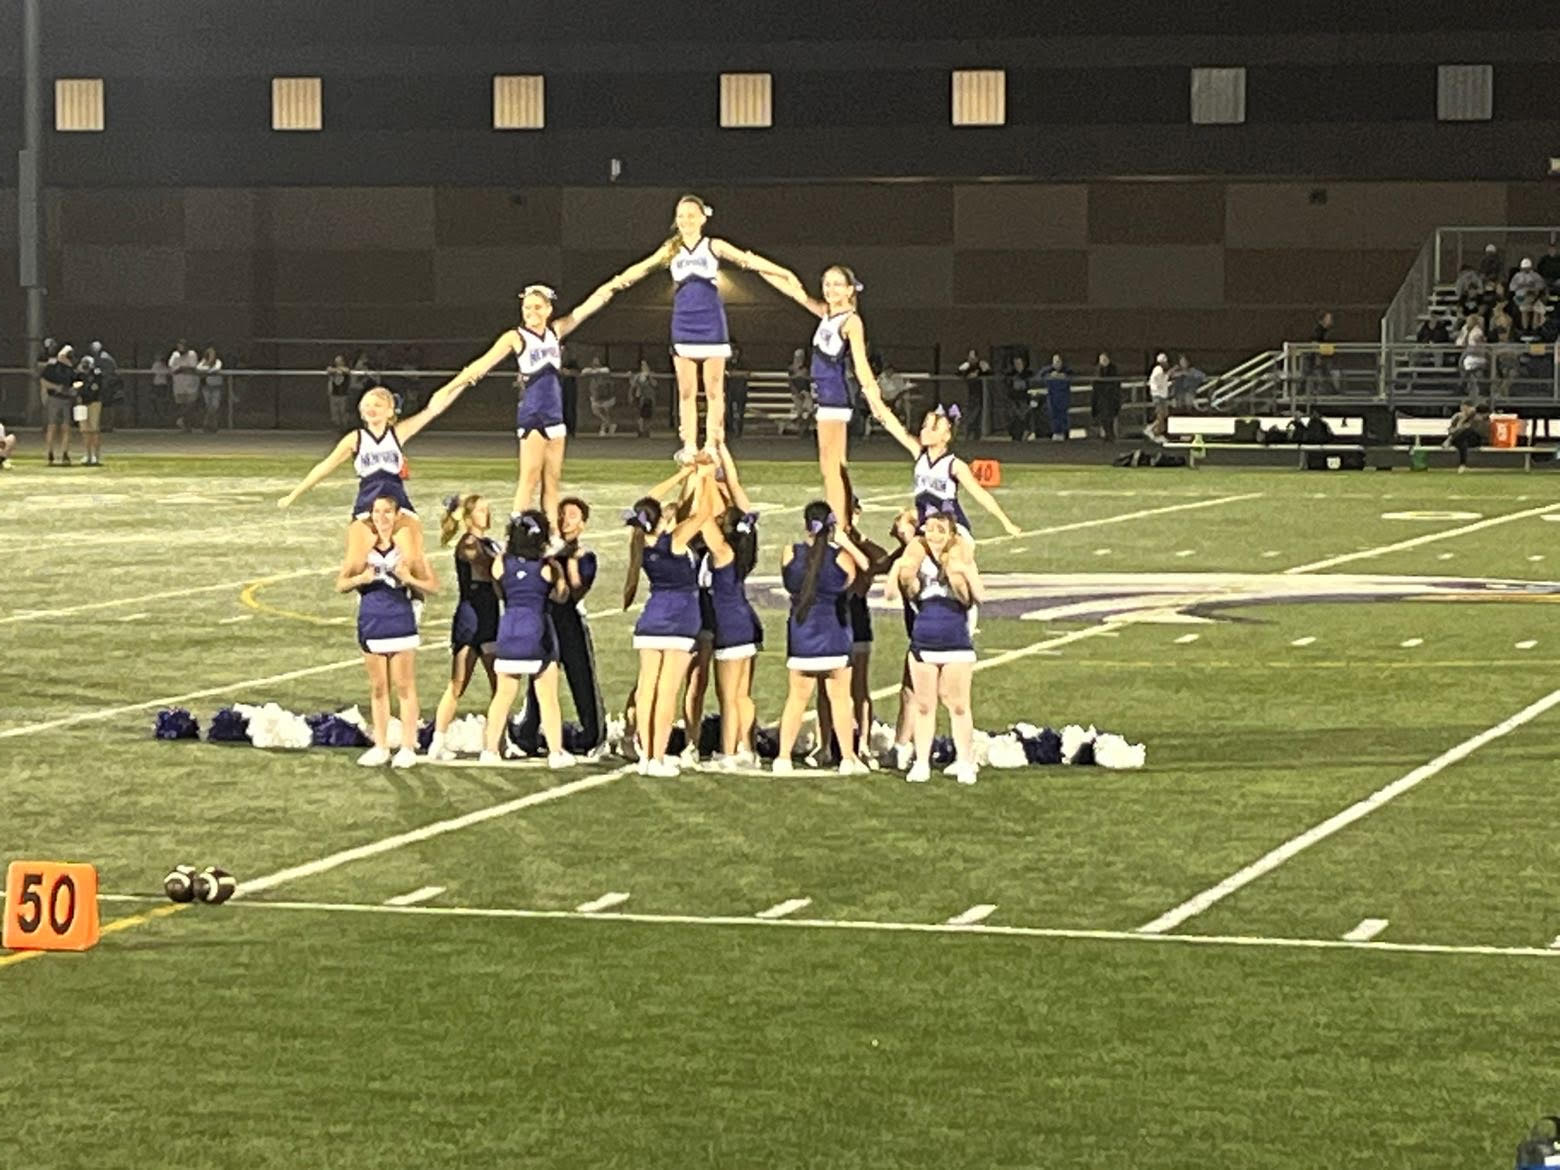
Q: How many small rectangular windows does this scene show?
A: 7